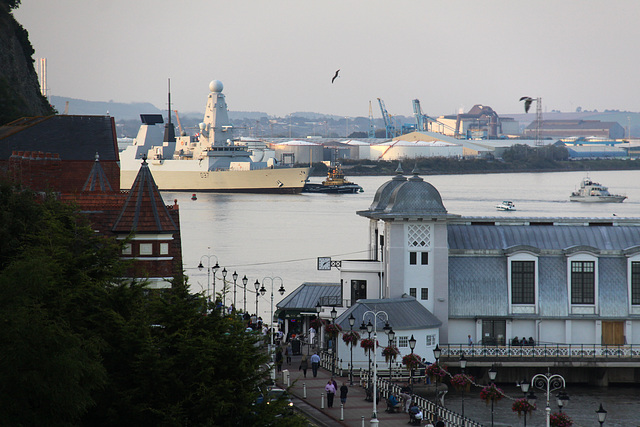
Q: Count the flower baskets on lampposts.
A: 11